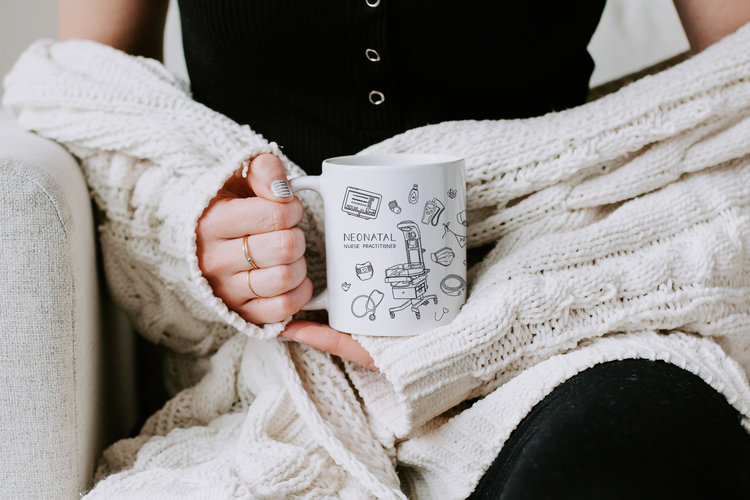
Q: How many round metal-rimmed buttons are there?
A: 3